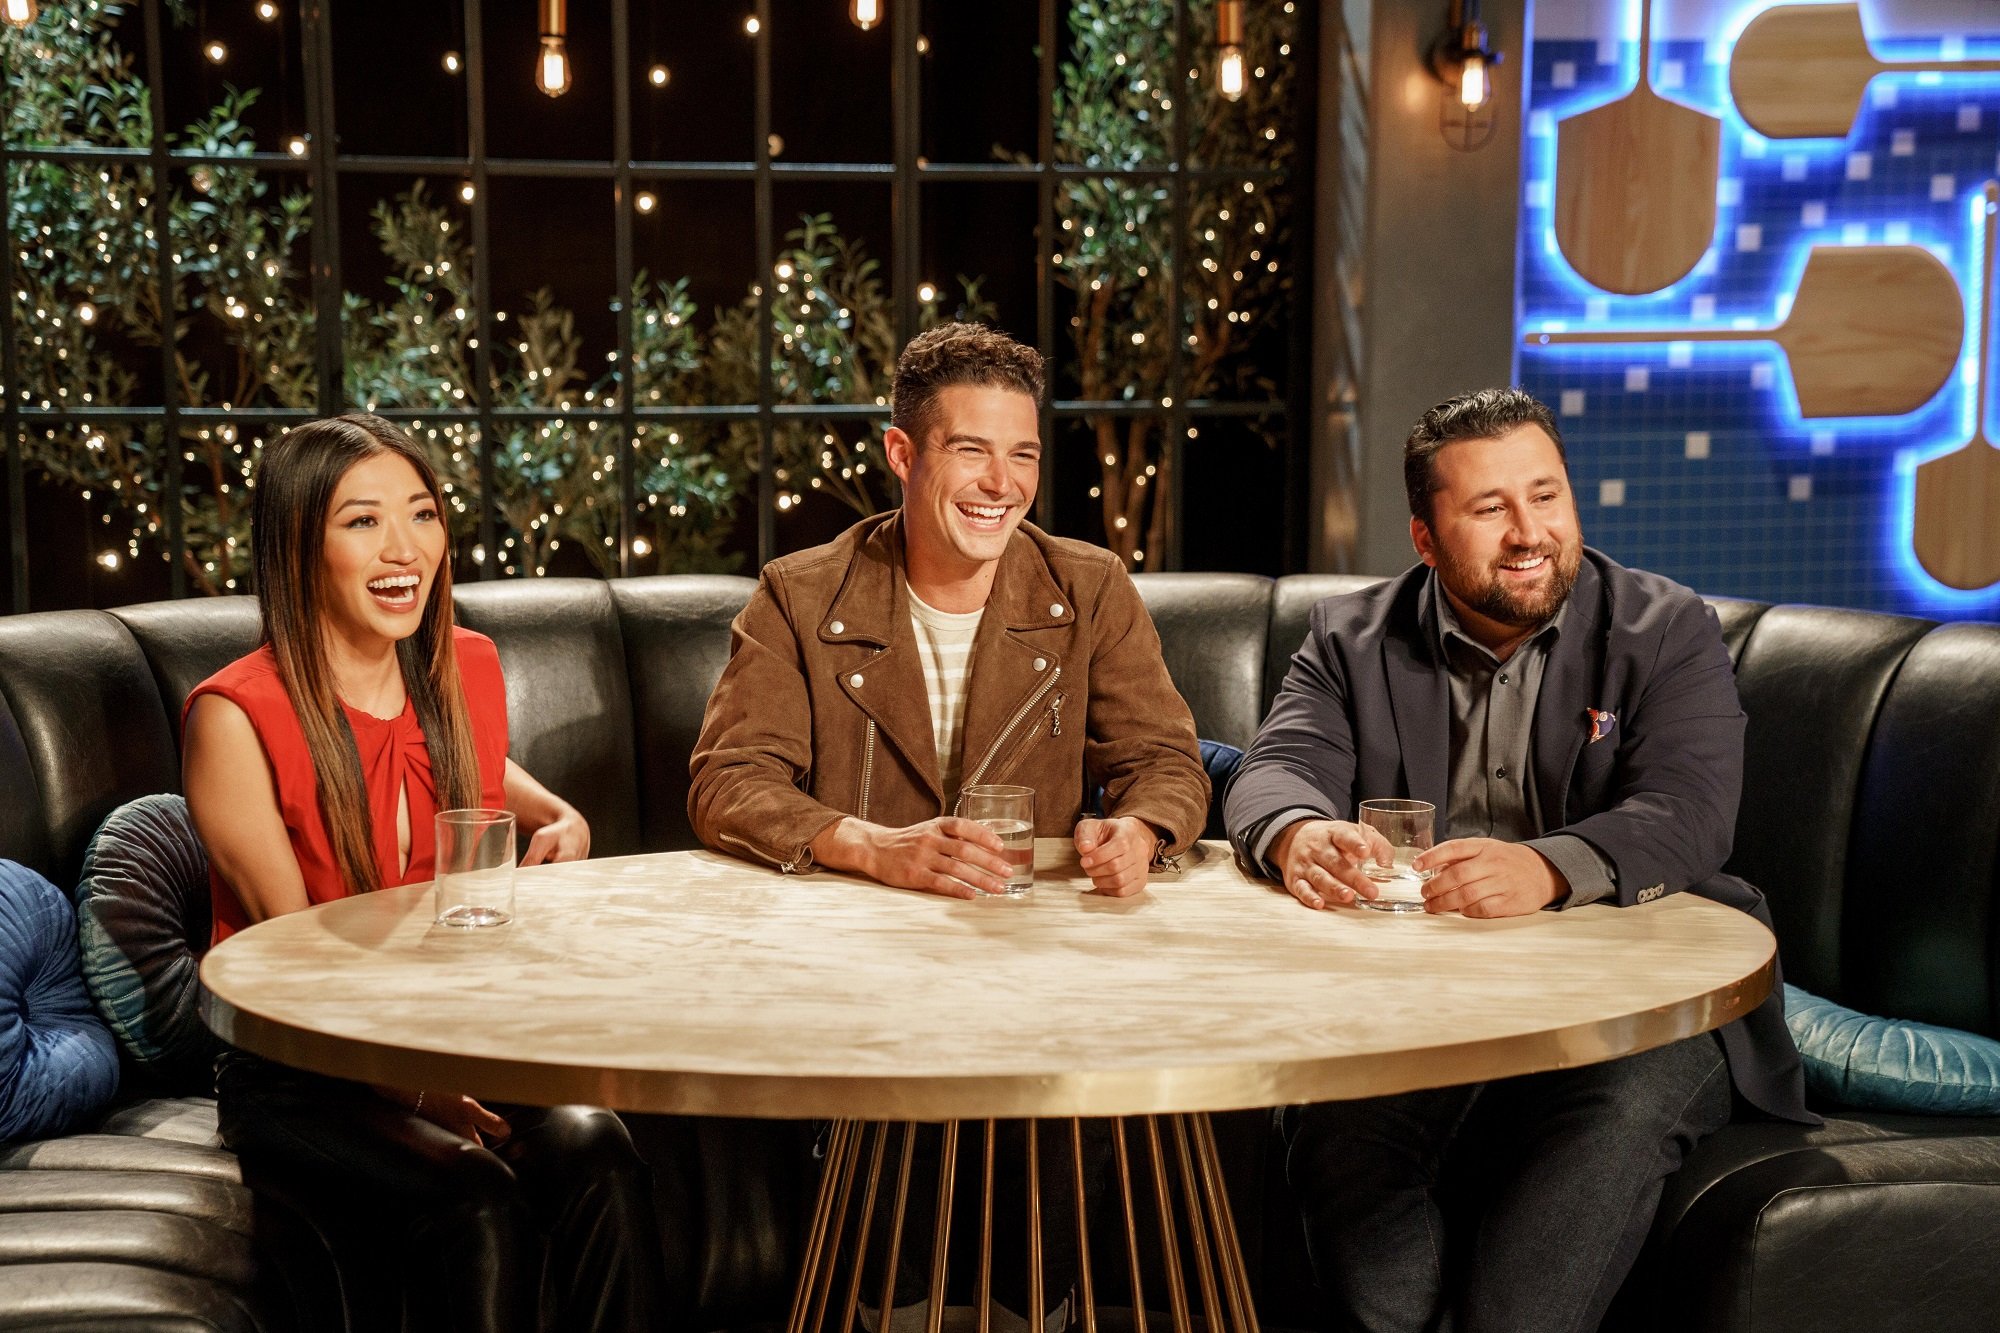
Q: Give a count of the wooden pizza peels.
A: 4